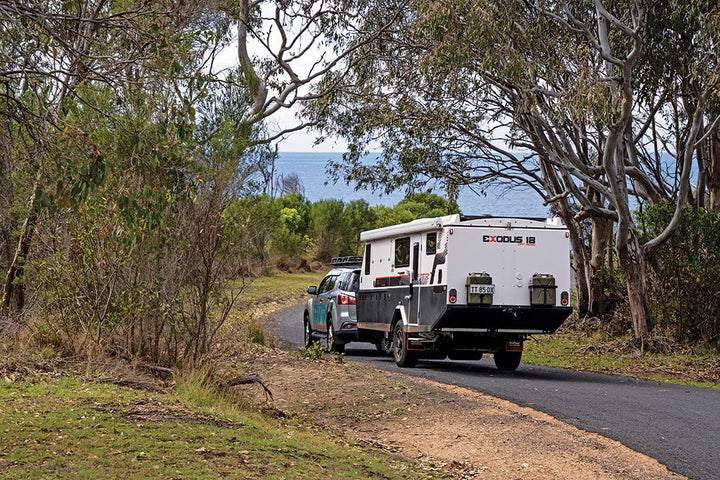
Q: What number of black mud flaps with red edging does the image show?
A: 2